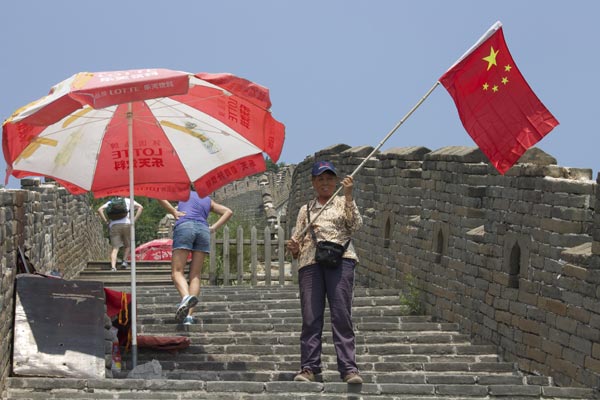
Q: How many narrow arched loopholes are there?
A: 3